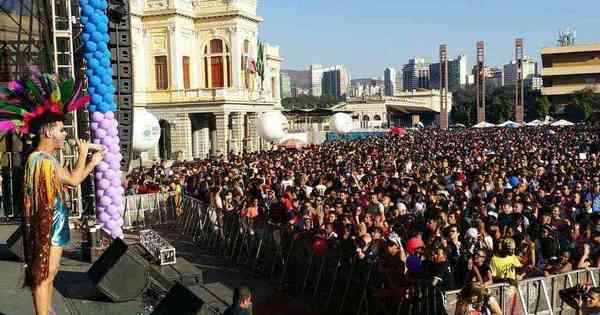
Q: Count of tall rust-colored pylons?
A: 3